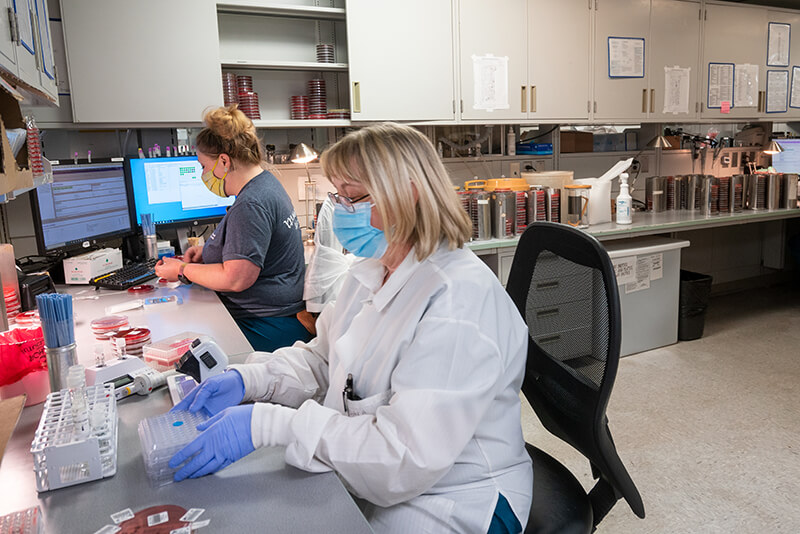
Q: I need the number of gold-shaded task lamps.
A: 3